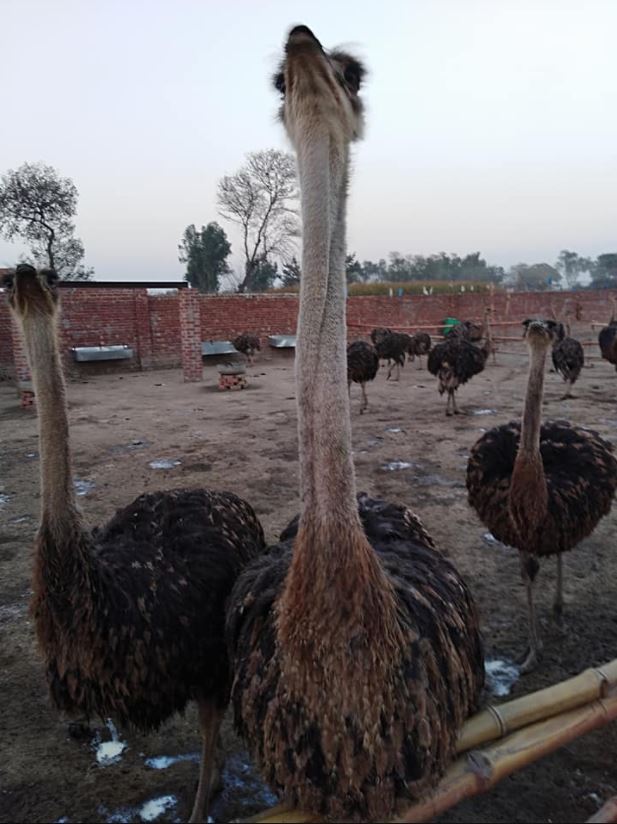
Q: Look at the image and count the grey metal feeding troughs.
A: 3